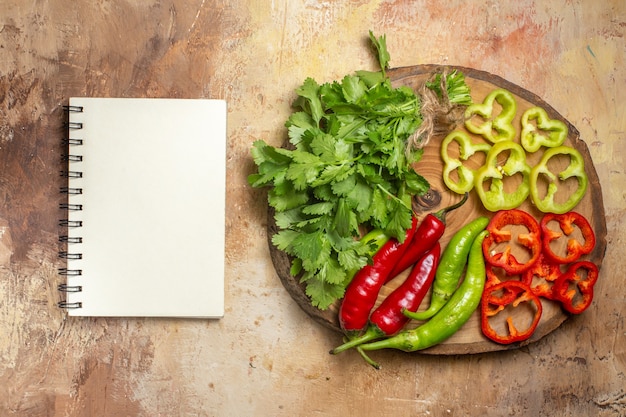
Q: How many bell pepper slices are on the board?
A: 11